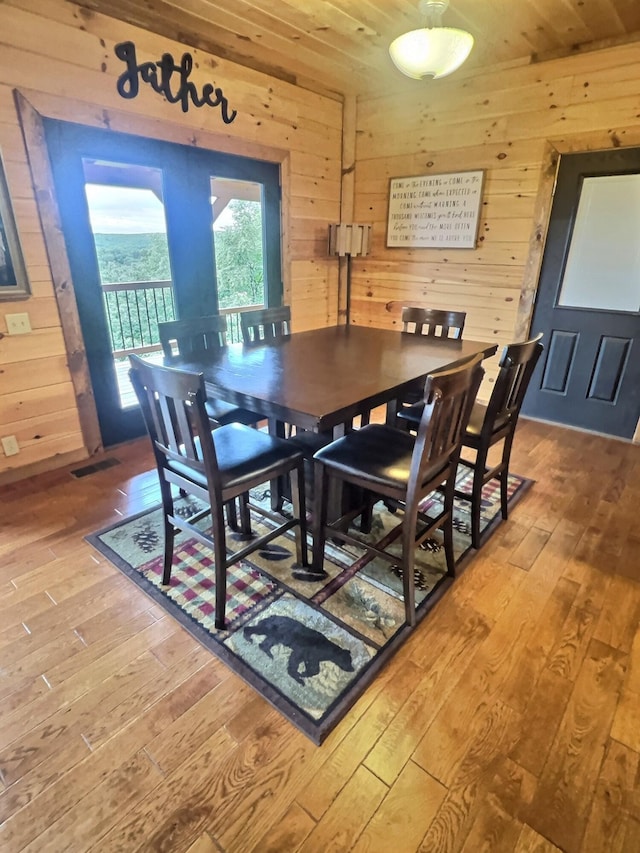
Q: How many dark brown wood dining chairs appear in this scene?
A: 6